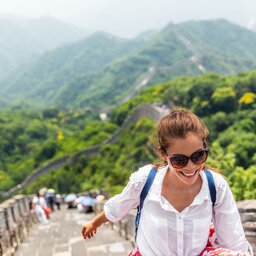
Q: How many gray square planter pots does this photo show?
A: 0